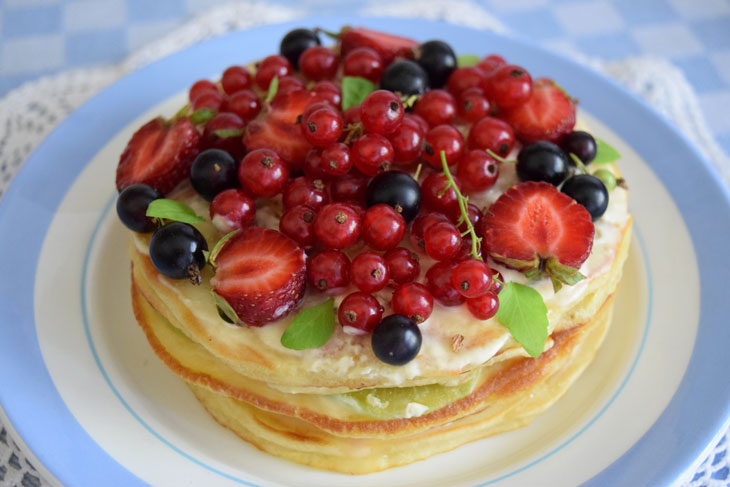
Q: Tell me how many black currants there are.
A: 11